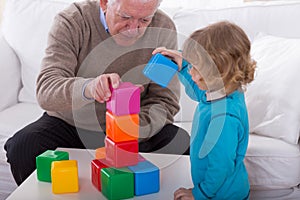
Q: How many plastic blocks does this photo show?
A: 11